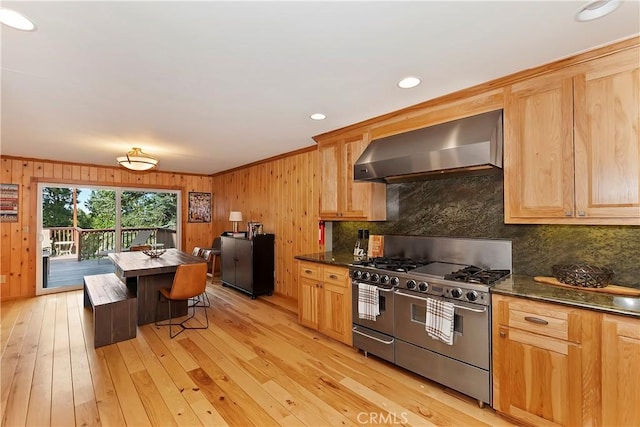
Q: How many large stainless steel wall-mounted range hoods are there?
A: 1